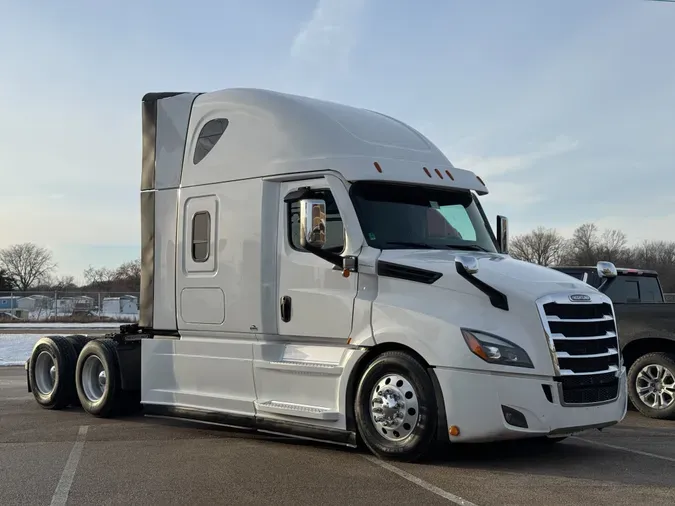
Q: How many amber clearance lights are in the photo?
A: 5